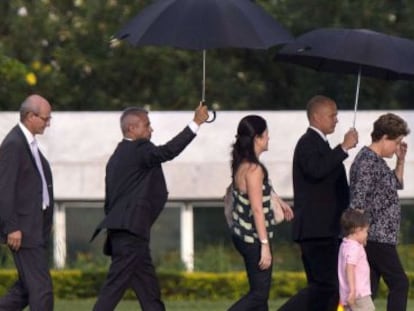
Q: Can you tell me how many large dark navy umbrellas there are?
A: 2